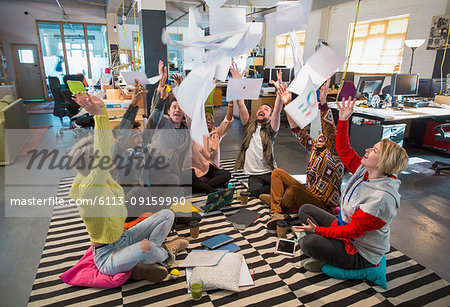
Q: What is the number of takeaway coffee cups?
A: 3